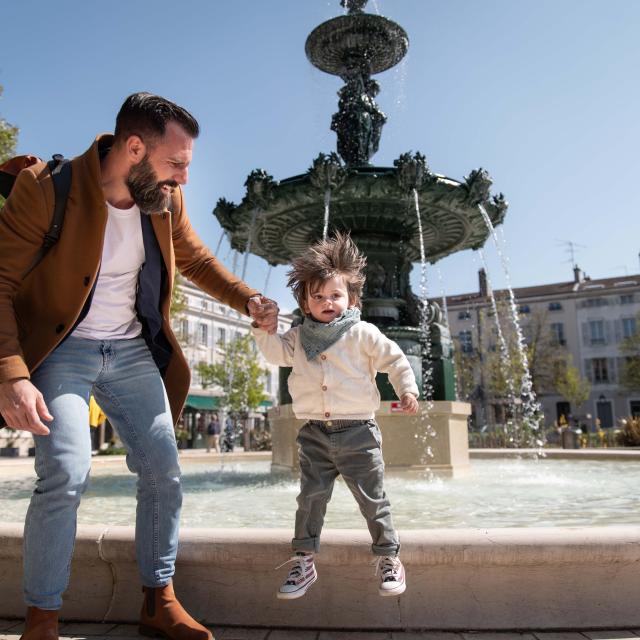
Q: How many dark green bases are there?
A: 1